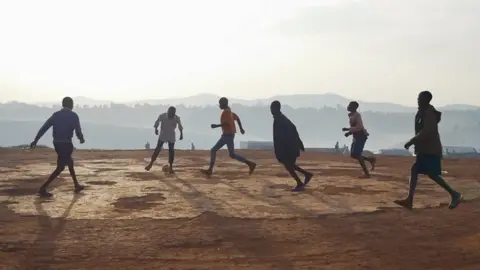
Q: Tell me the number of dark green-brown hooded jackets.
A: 1